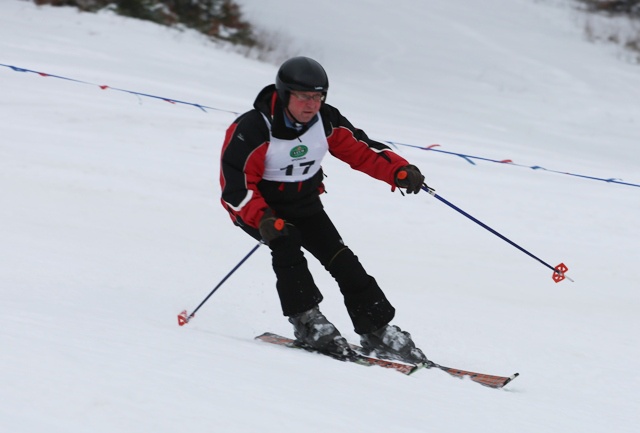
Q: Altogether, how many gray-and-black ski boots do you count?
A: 2